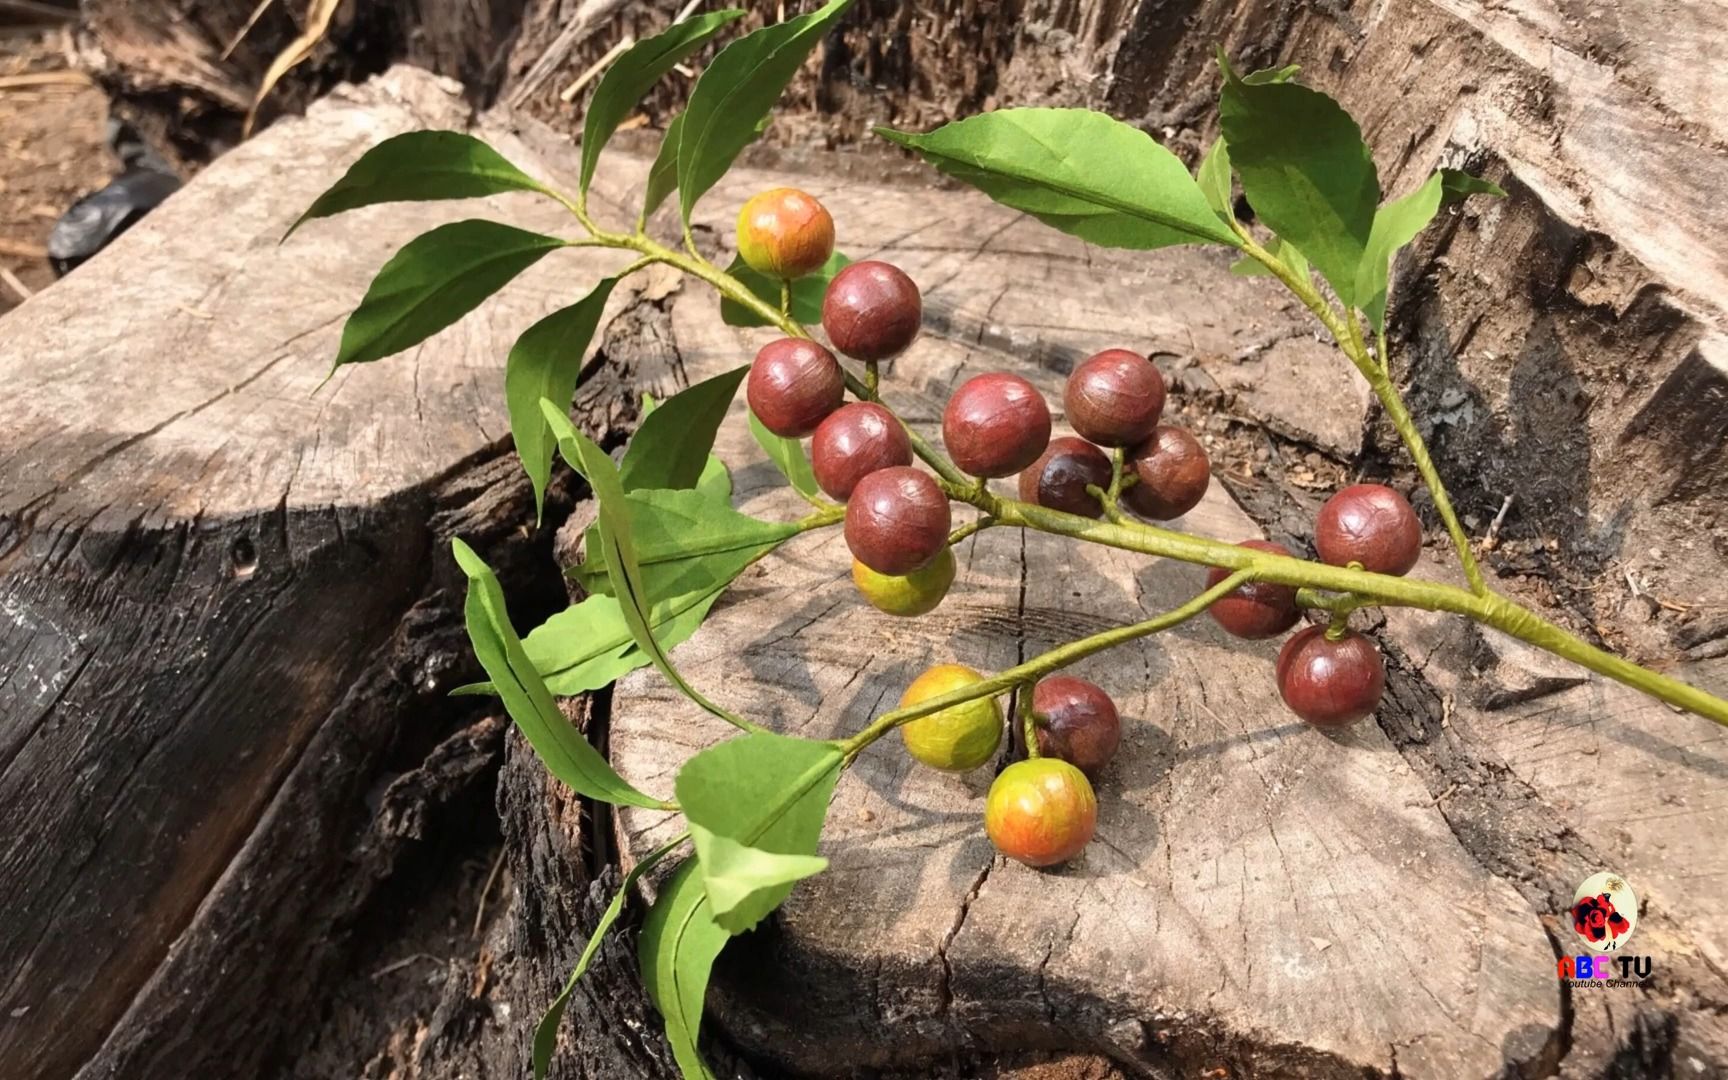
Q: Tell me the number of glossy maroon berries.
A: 12